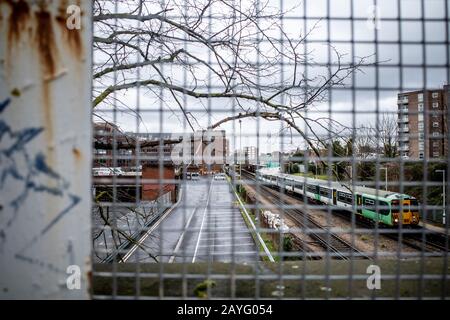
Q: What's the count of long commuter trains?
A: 1